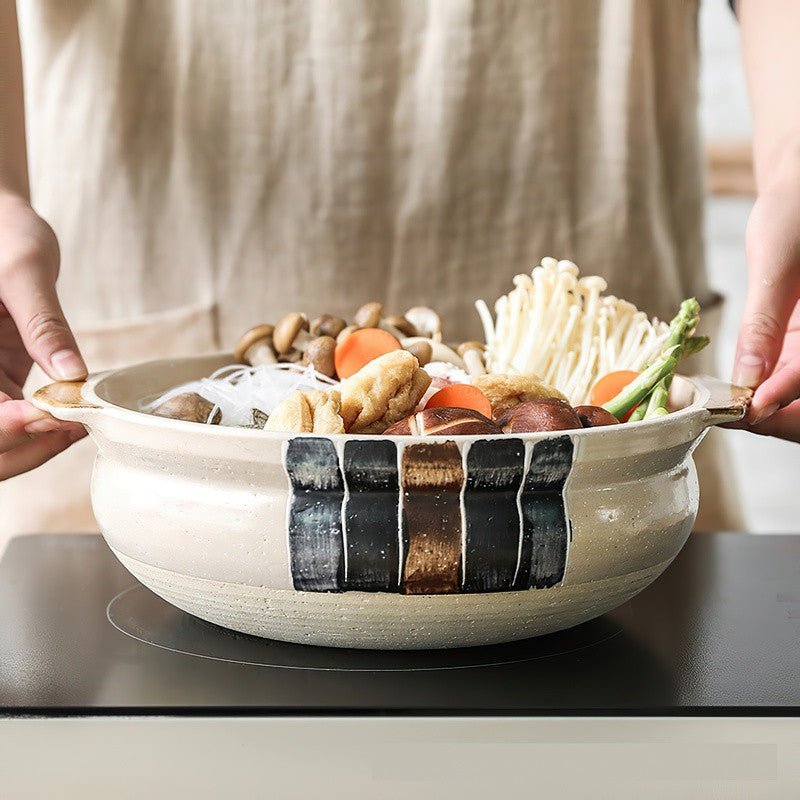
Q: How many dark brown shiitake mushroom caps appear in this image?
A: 3